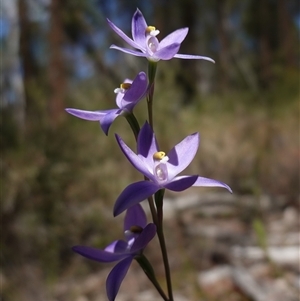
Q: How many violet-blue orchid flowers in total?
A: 4